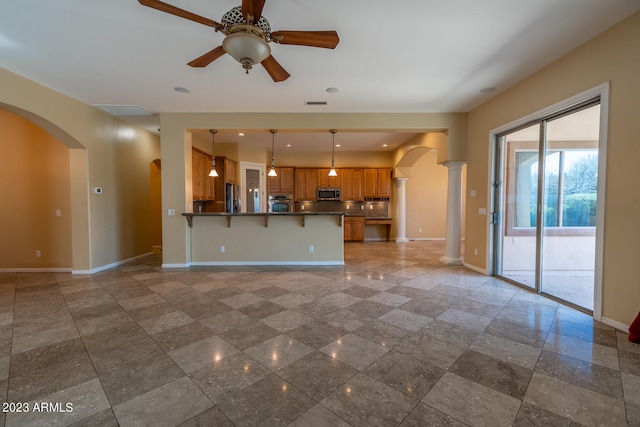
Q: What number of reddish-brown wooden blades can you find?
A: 5